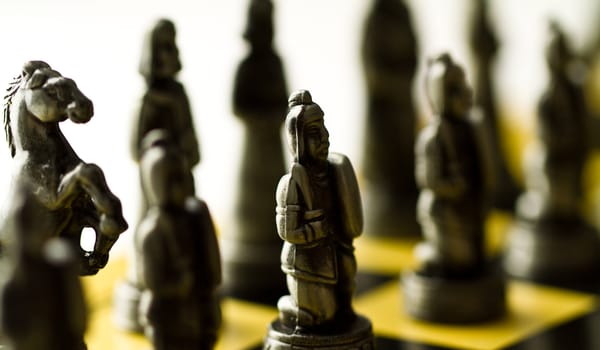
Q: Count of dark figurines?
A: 10